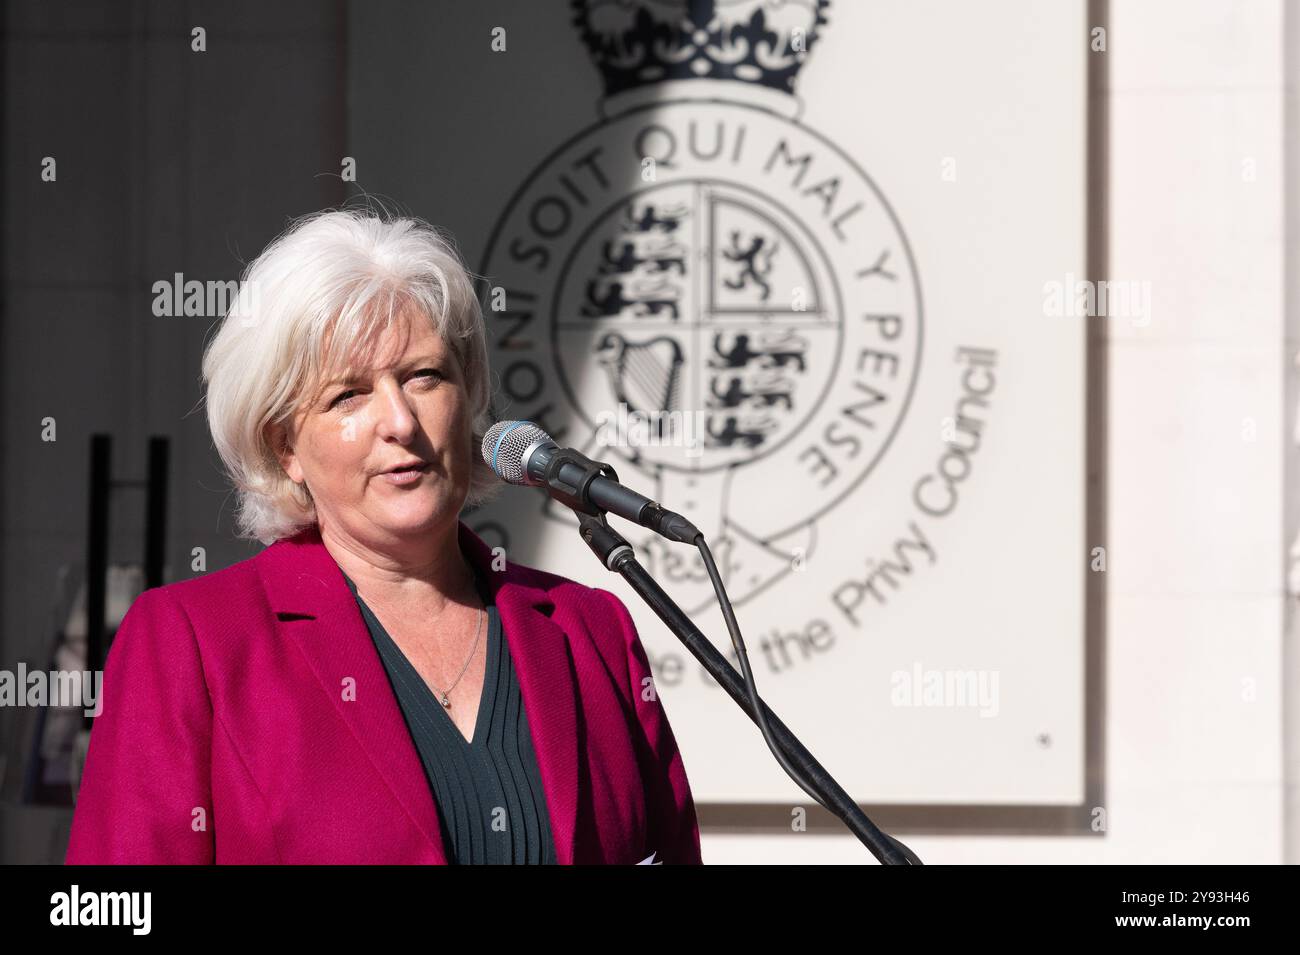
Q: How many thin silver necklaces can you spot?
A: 1